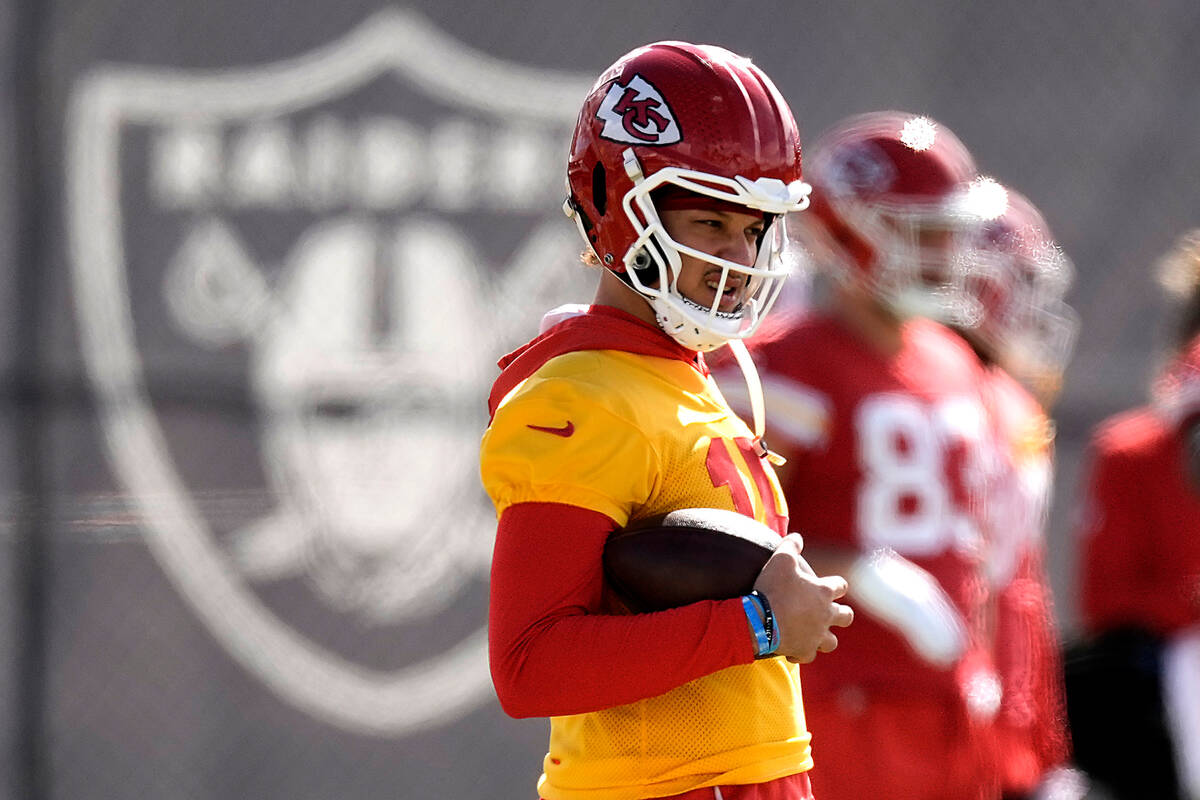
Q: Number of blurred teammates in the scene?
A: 3